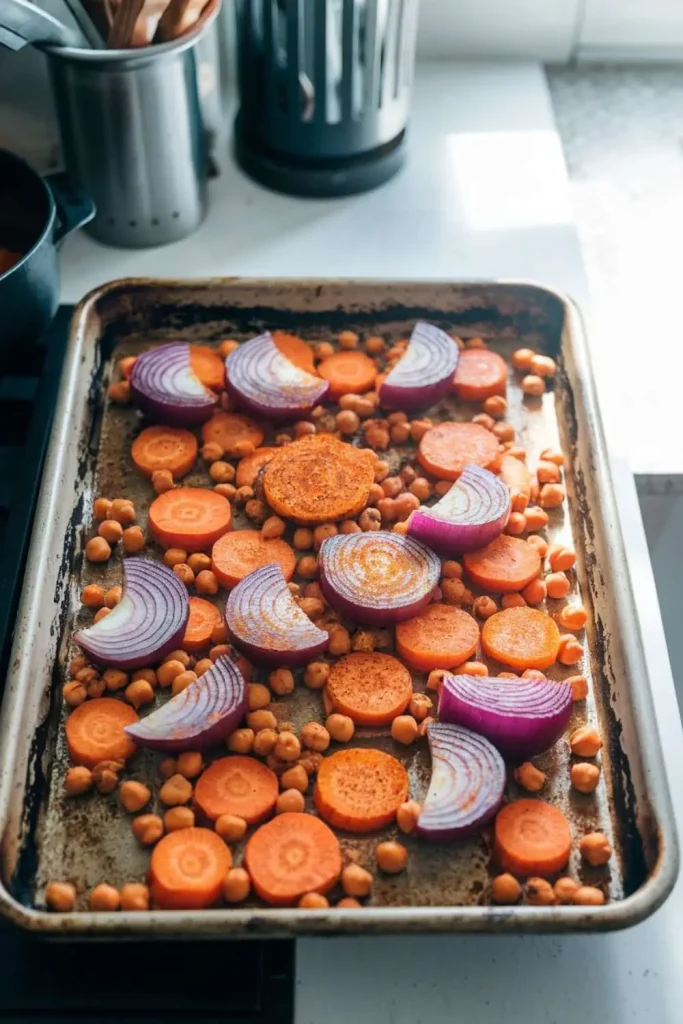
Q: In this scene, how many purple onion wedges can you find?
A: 10